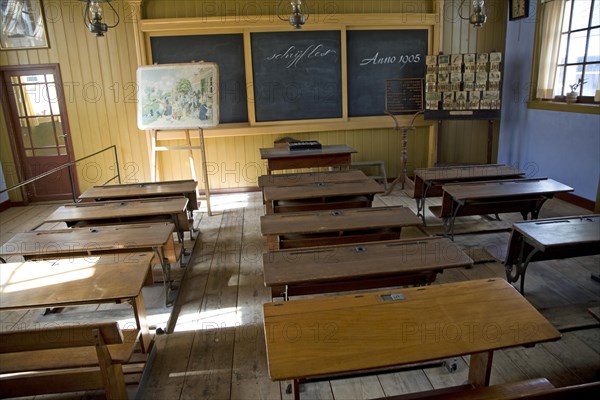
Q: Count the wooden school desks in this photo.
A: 12